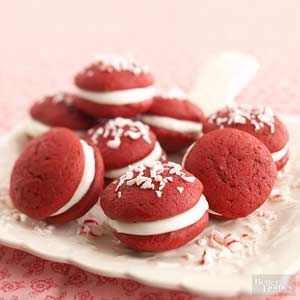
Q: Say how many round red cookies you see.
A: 8